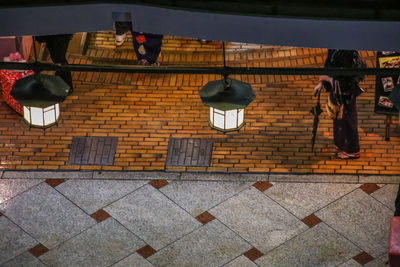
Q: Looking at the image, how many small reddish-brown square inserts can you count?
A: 11